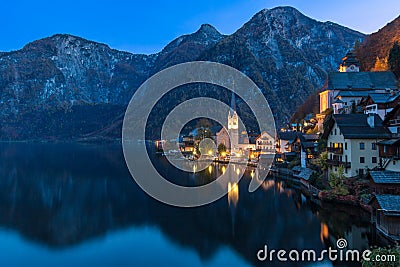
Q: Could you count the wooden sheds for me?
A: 2